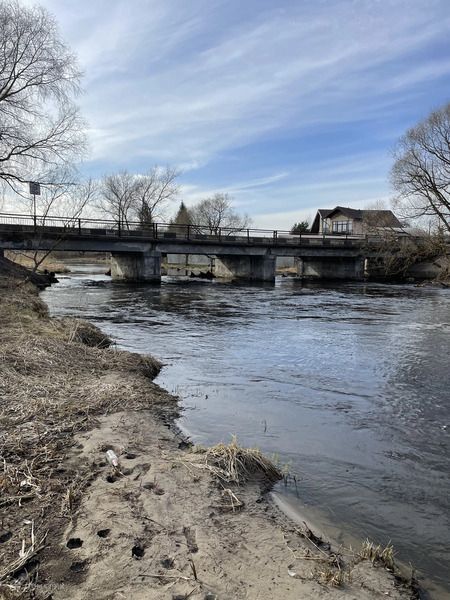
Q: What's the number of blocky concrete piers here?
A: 3